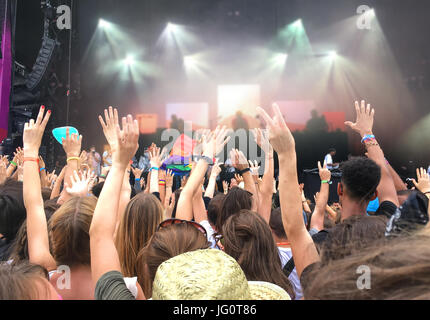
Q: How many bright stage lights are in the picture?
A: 8